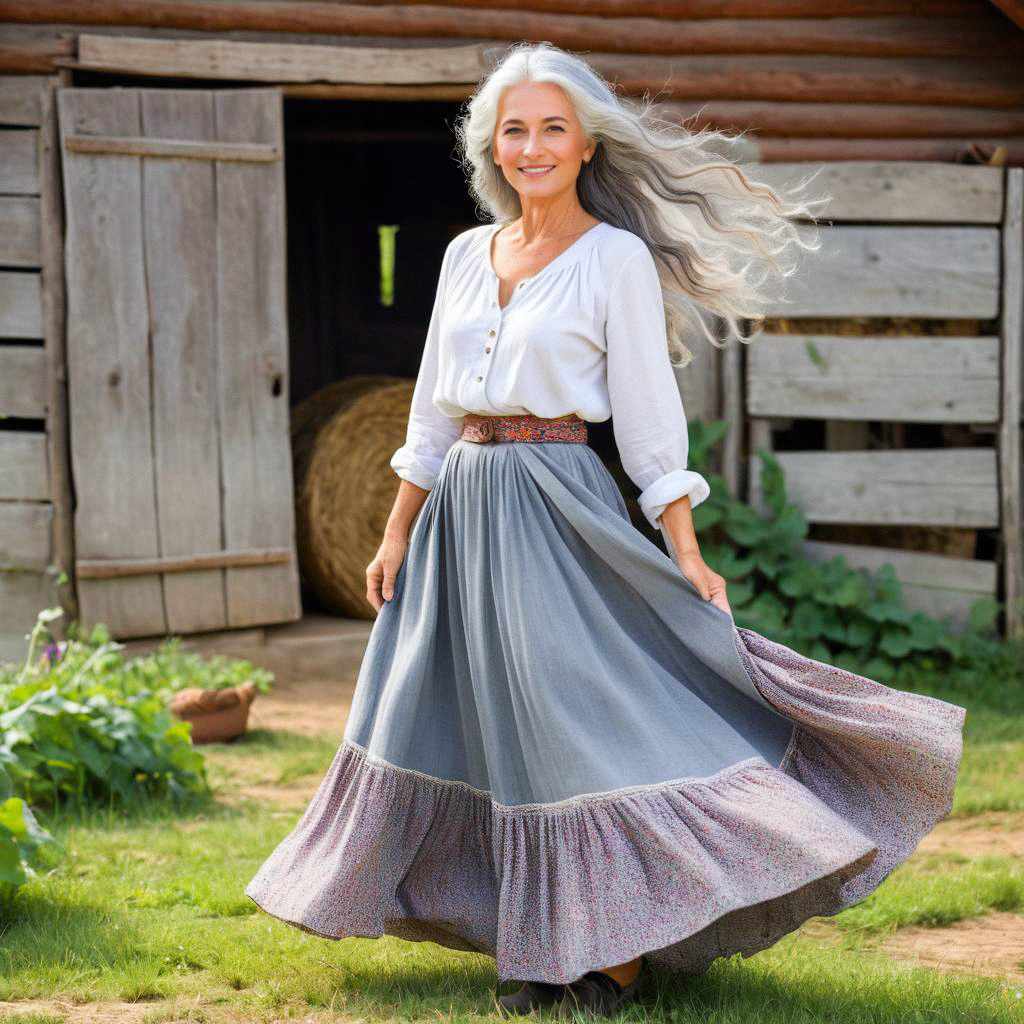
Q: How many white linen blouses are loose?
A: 1